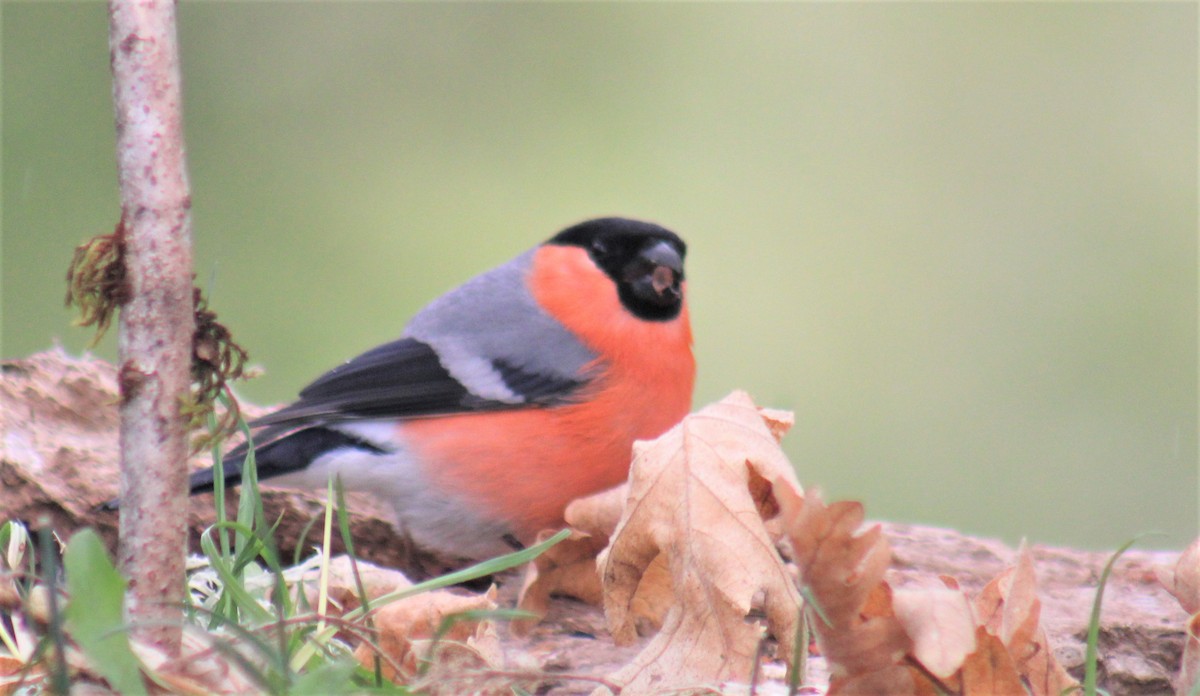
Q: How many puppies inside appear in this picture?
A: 0